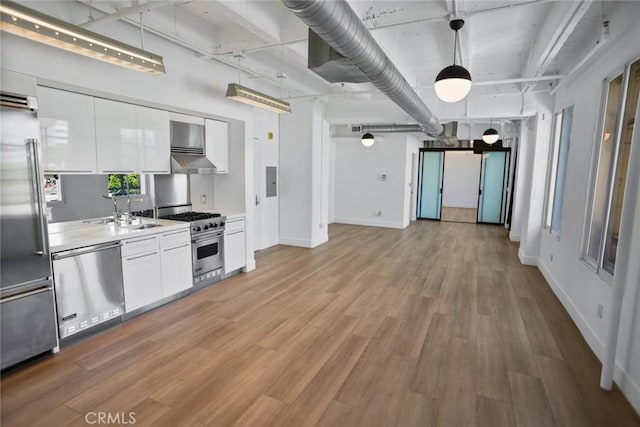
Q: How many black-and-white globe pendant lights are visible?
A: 3